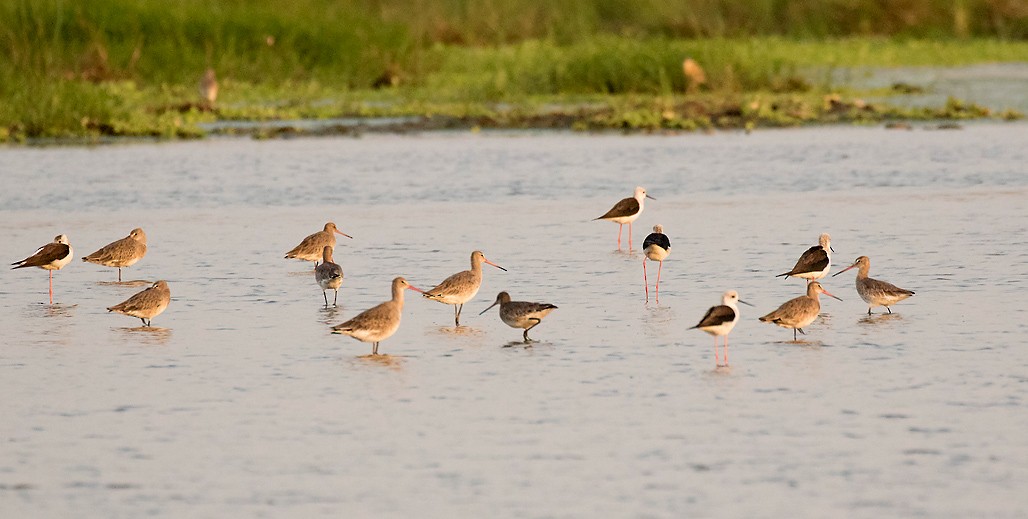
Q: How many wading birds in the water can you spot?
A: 14